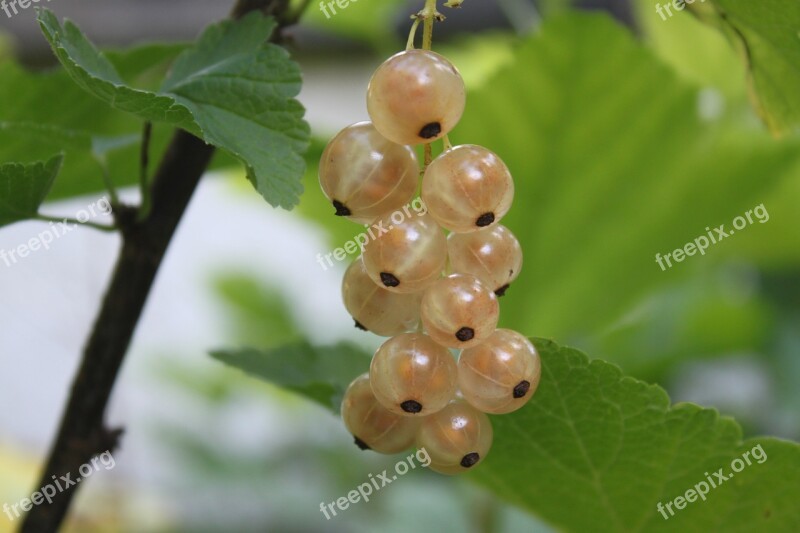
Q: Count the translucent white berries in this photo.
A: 11